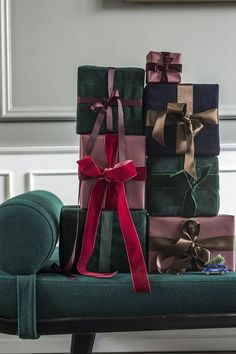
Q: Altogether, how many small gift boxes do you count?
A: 1